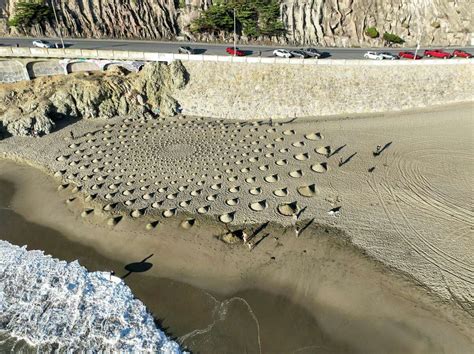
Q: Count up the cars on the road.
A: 11